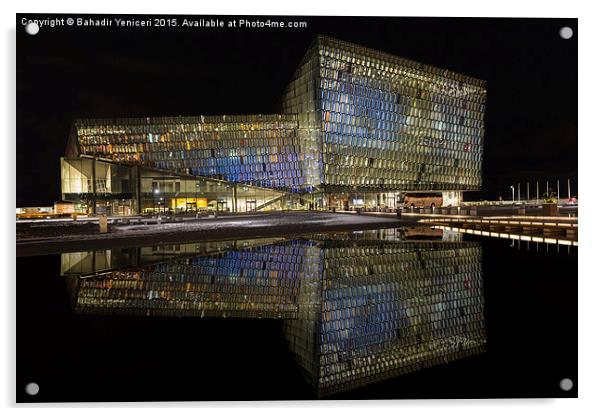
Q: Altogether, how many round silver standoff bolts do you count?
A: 4